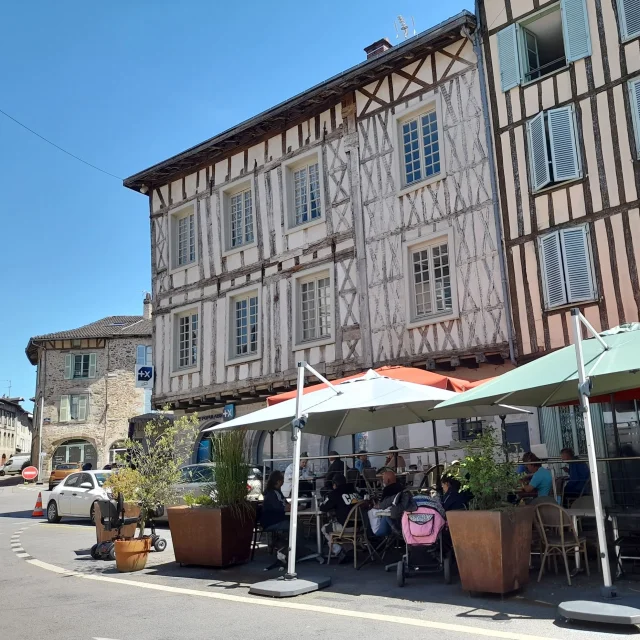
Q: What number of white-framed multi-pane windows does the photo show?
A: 8